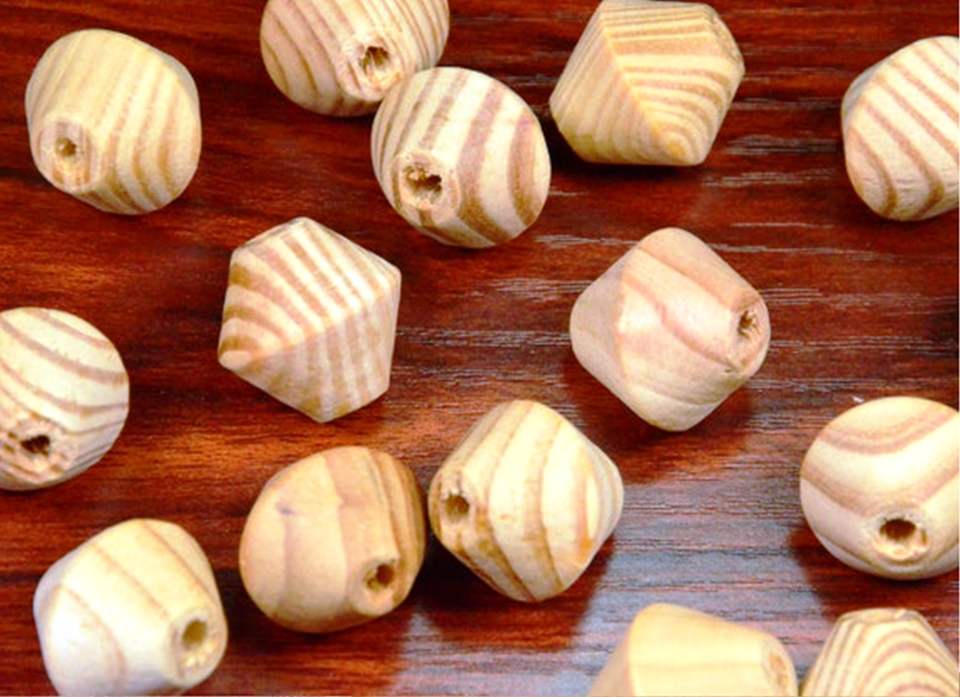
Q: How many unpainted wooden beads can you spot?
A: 14